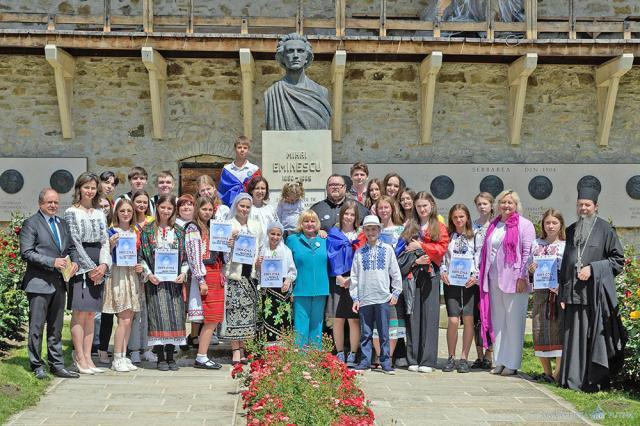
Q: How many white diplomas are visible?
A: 7